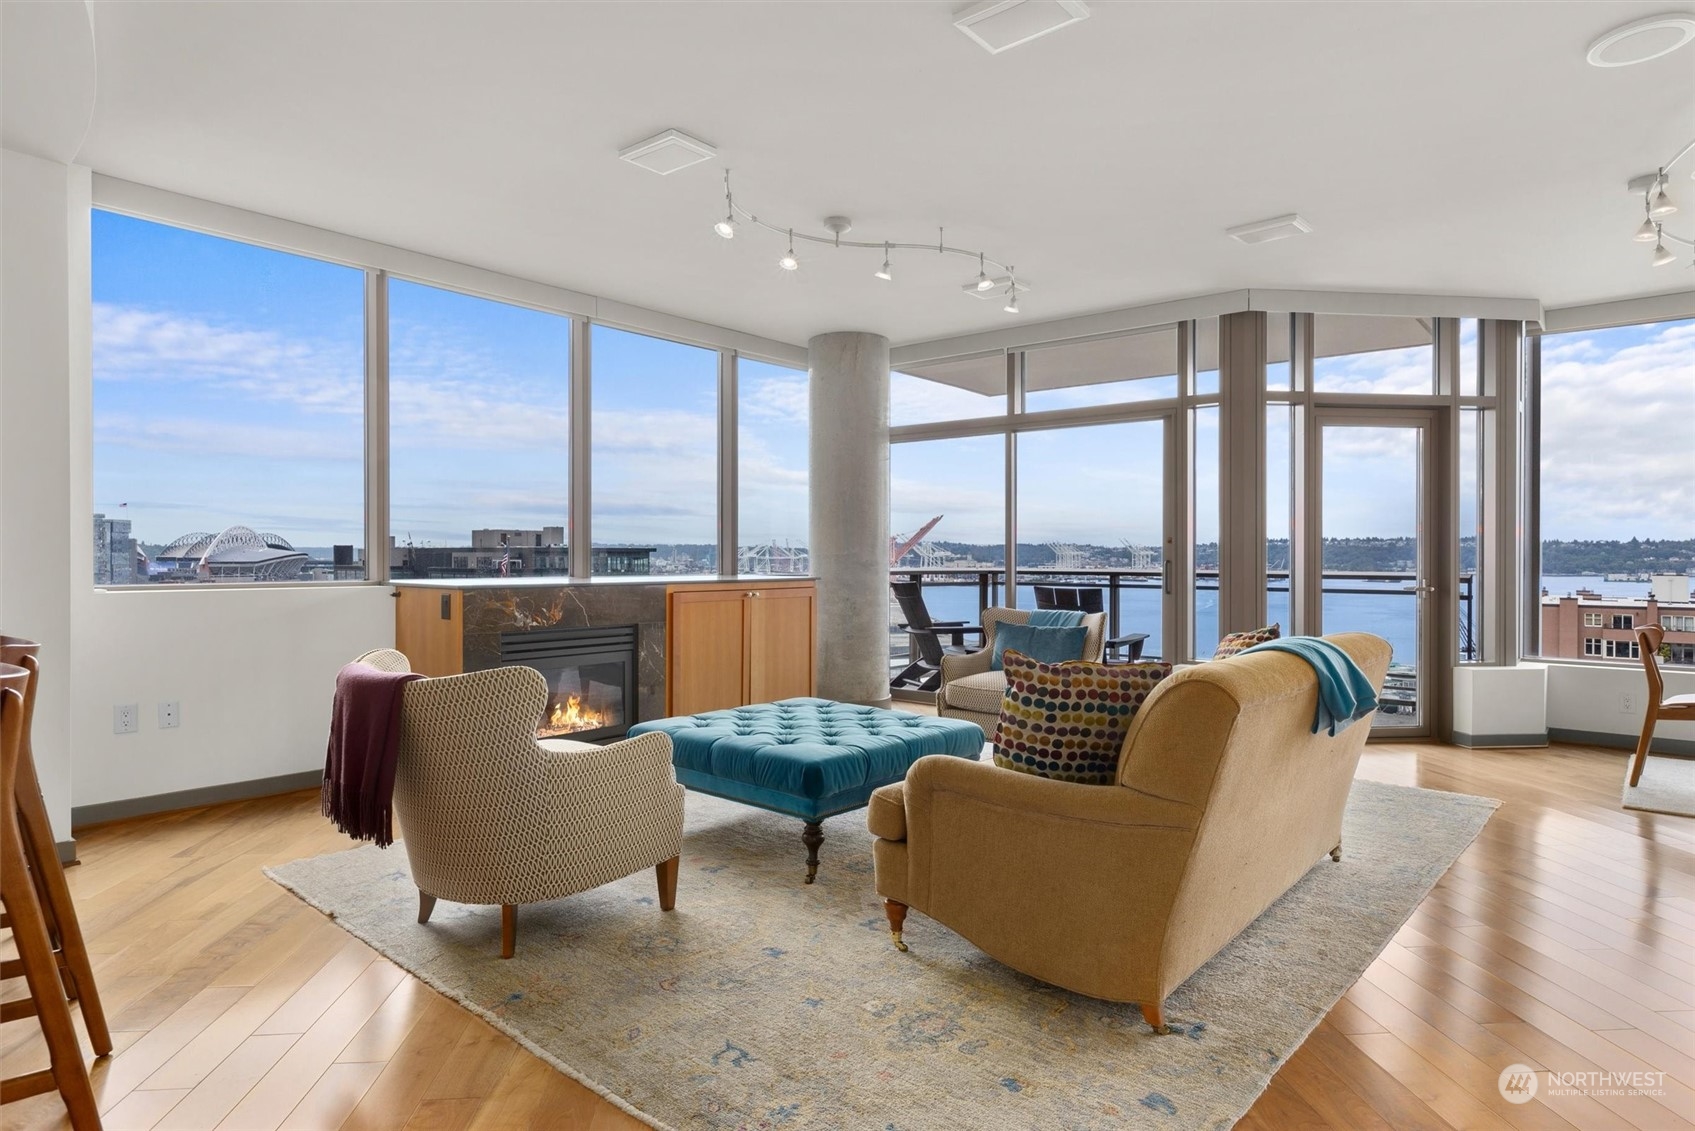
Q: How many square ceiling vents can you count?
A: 4